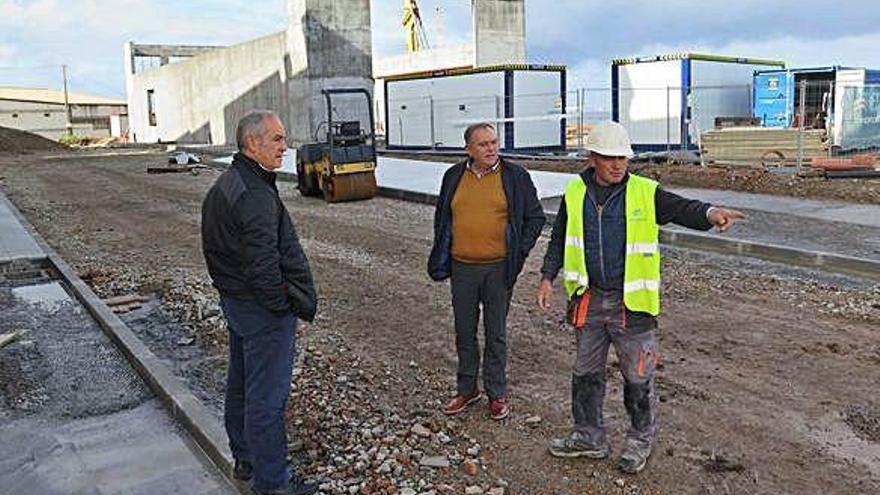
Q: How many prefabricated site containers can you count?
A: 3